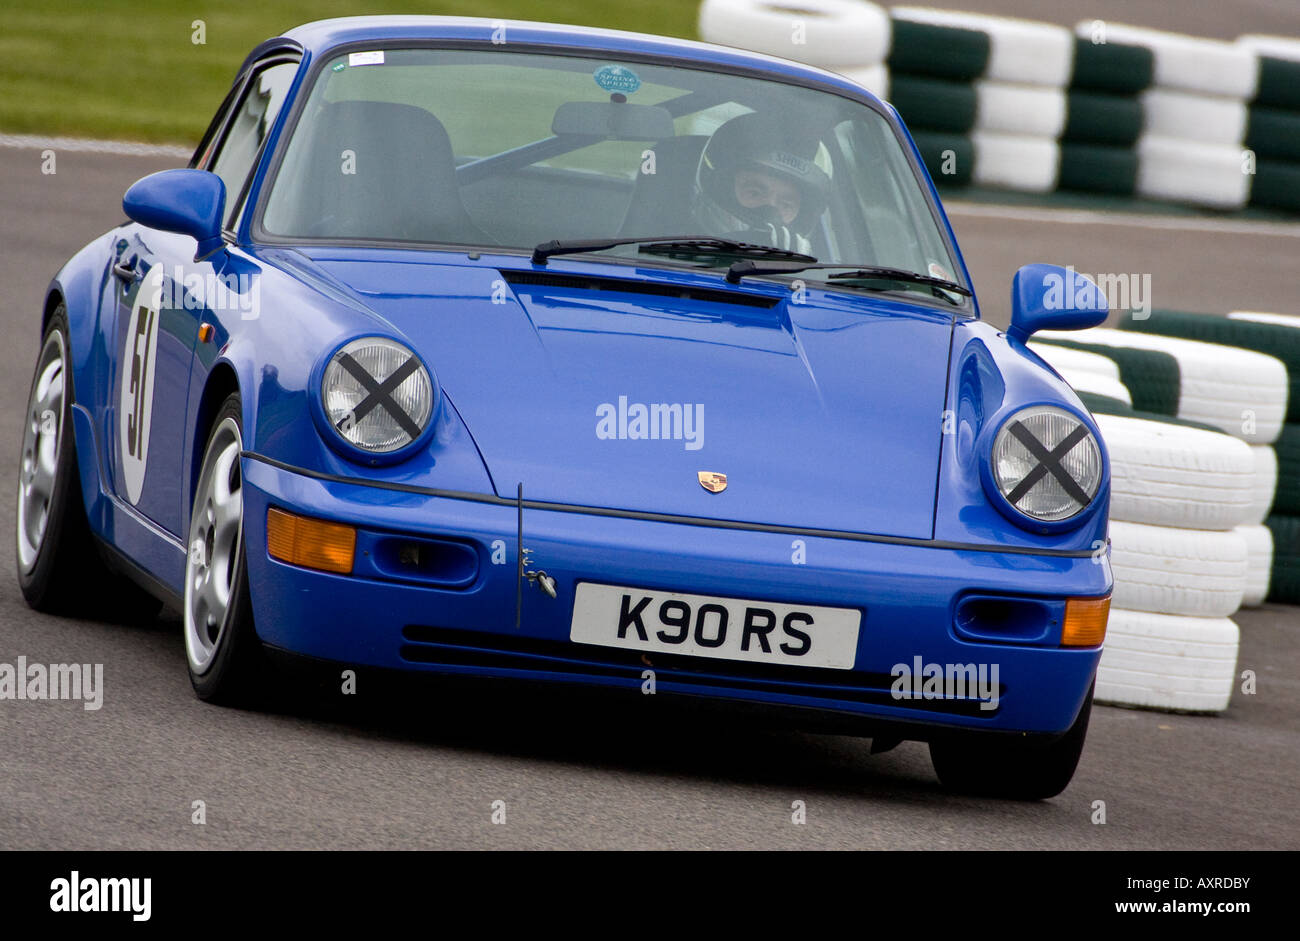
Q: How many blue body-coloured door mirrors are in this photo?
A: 2